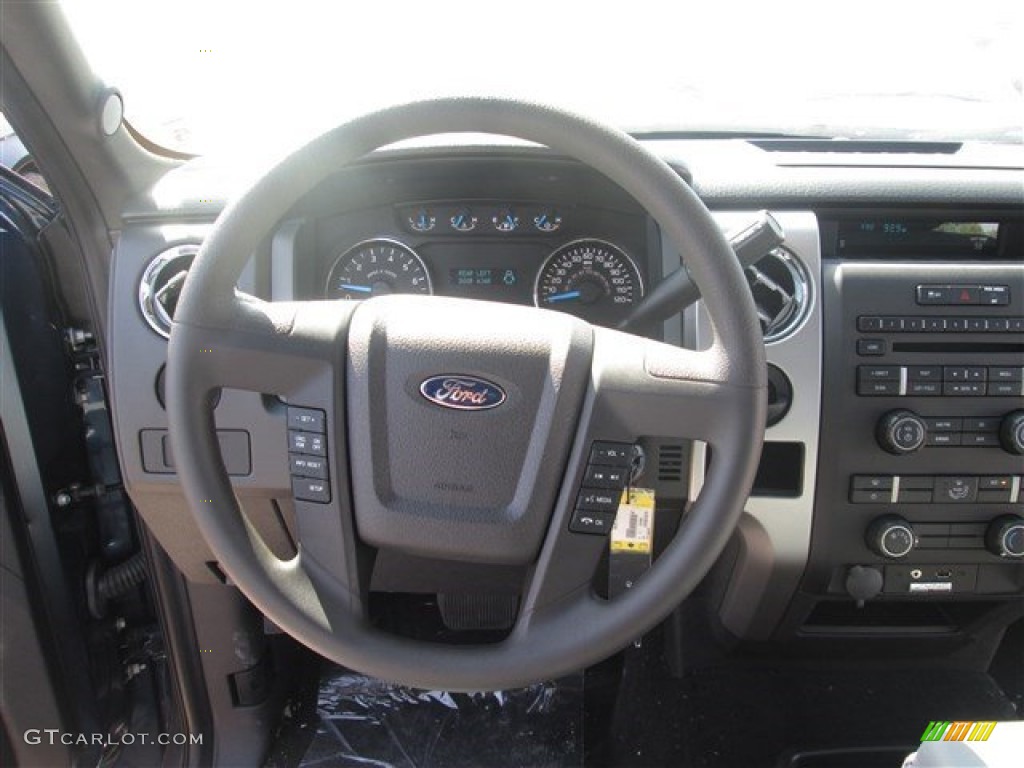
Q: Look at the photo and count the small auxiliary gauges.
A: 4